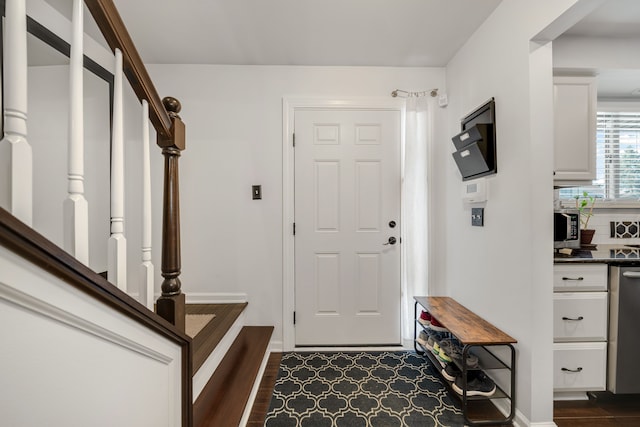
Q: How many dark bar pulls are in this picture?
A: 3